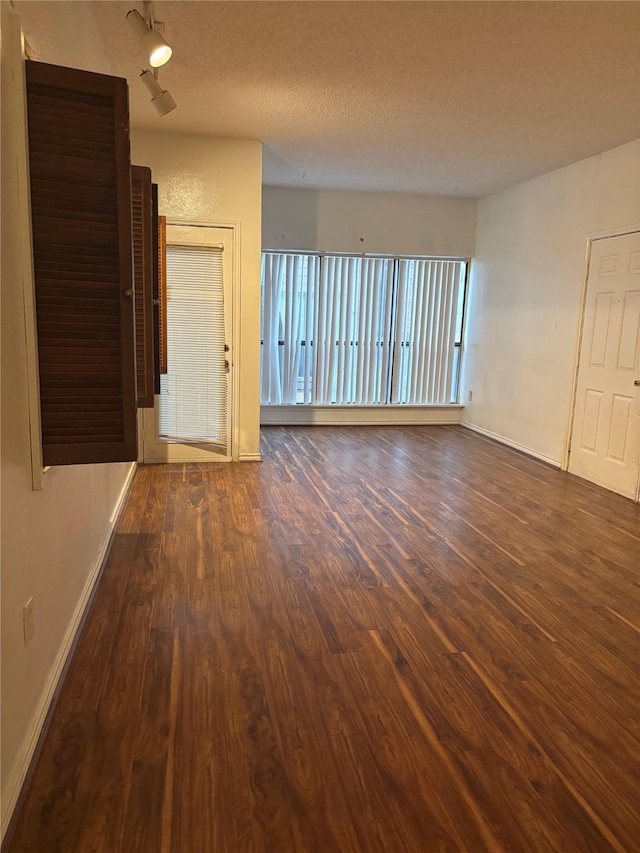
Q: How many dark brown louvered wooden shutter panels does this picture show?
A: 4